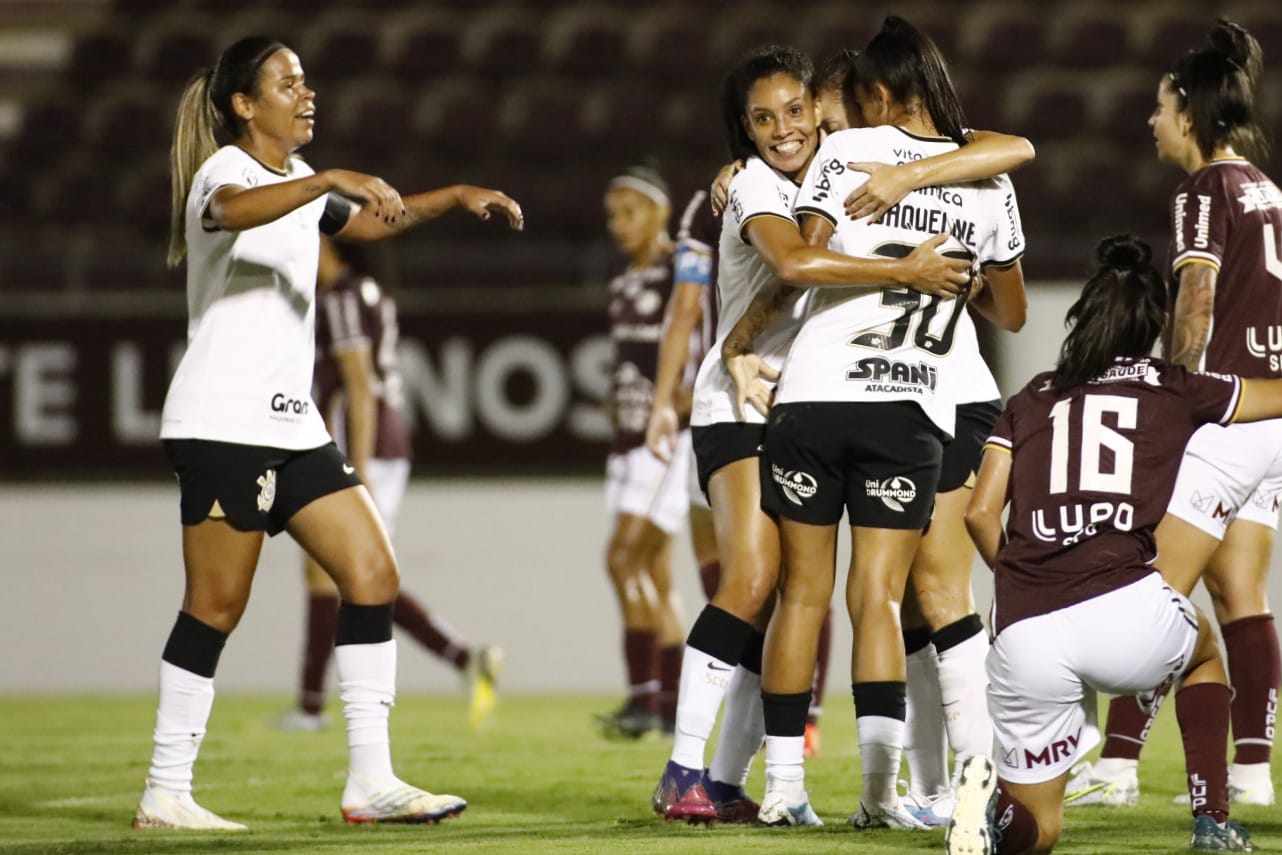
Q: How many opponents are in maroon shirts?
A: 5